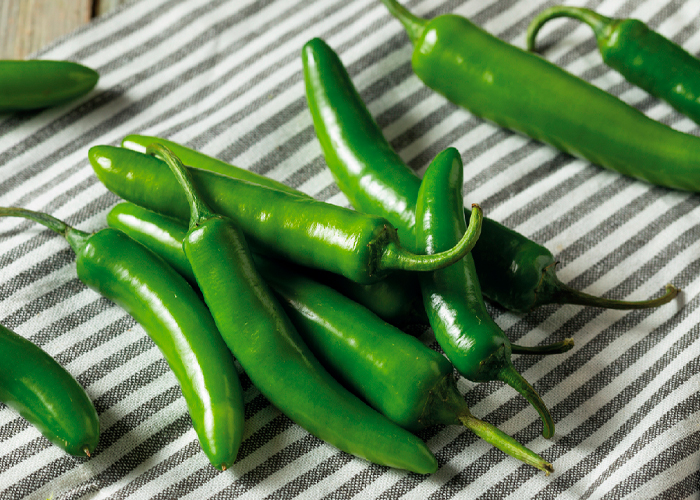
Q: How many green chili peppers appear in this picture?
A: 11